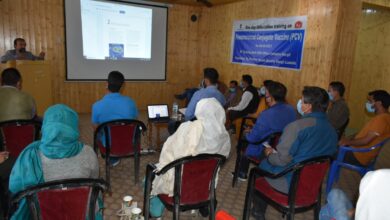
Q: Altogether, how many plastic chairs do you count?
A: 1